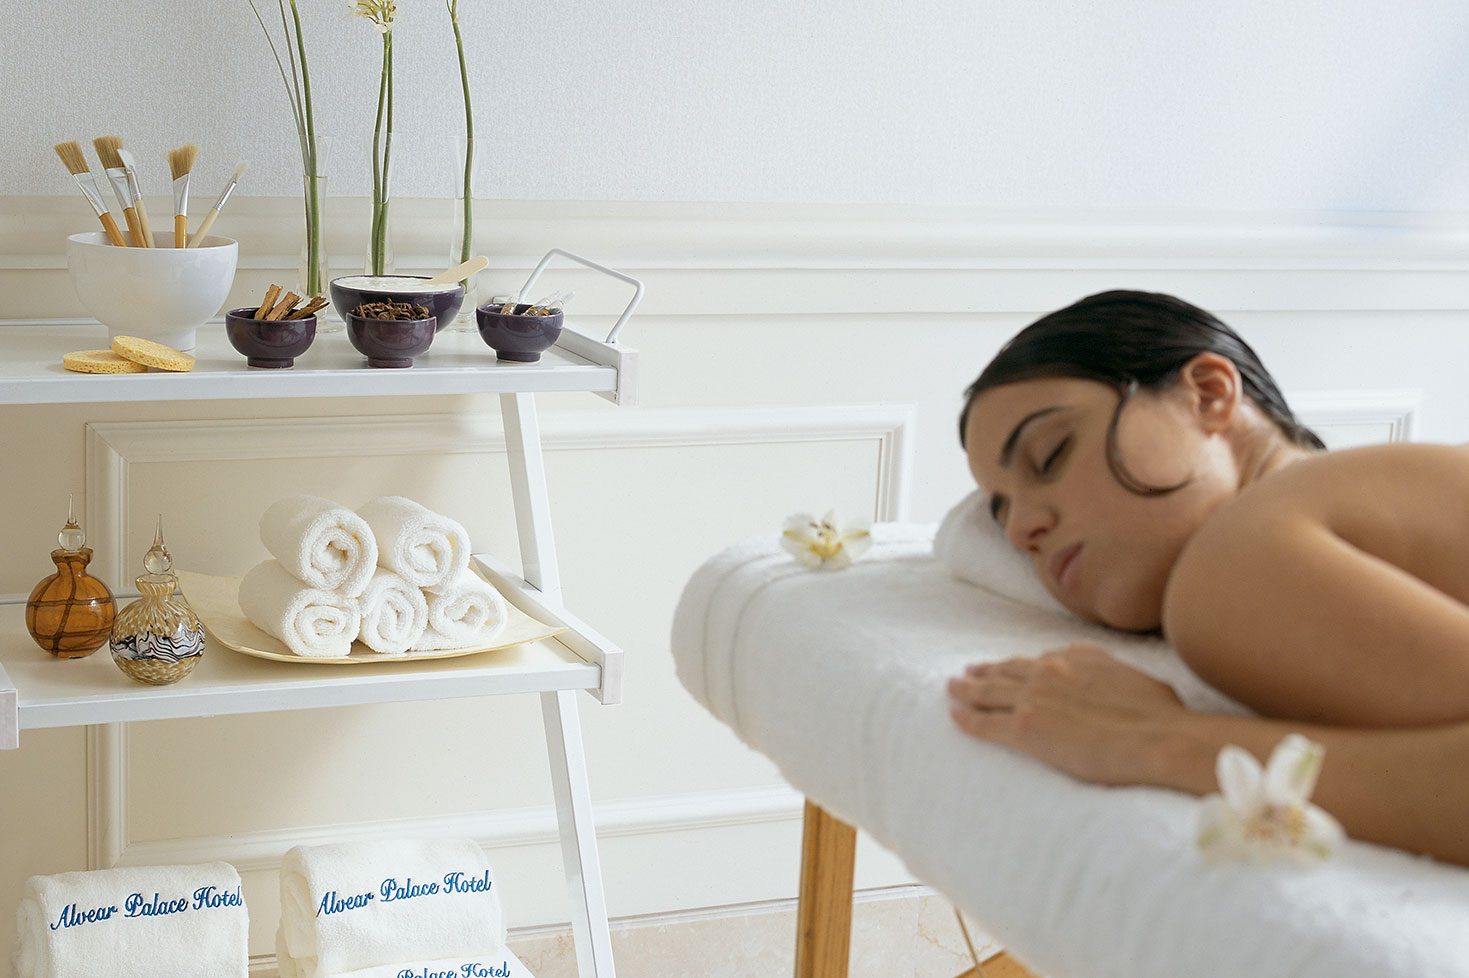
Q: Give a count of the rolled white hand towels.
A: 5